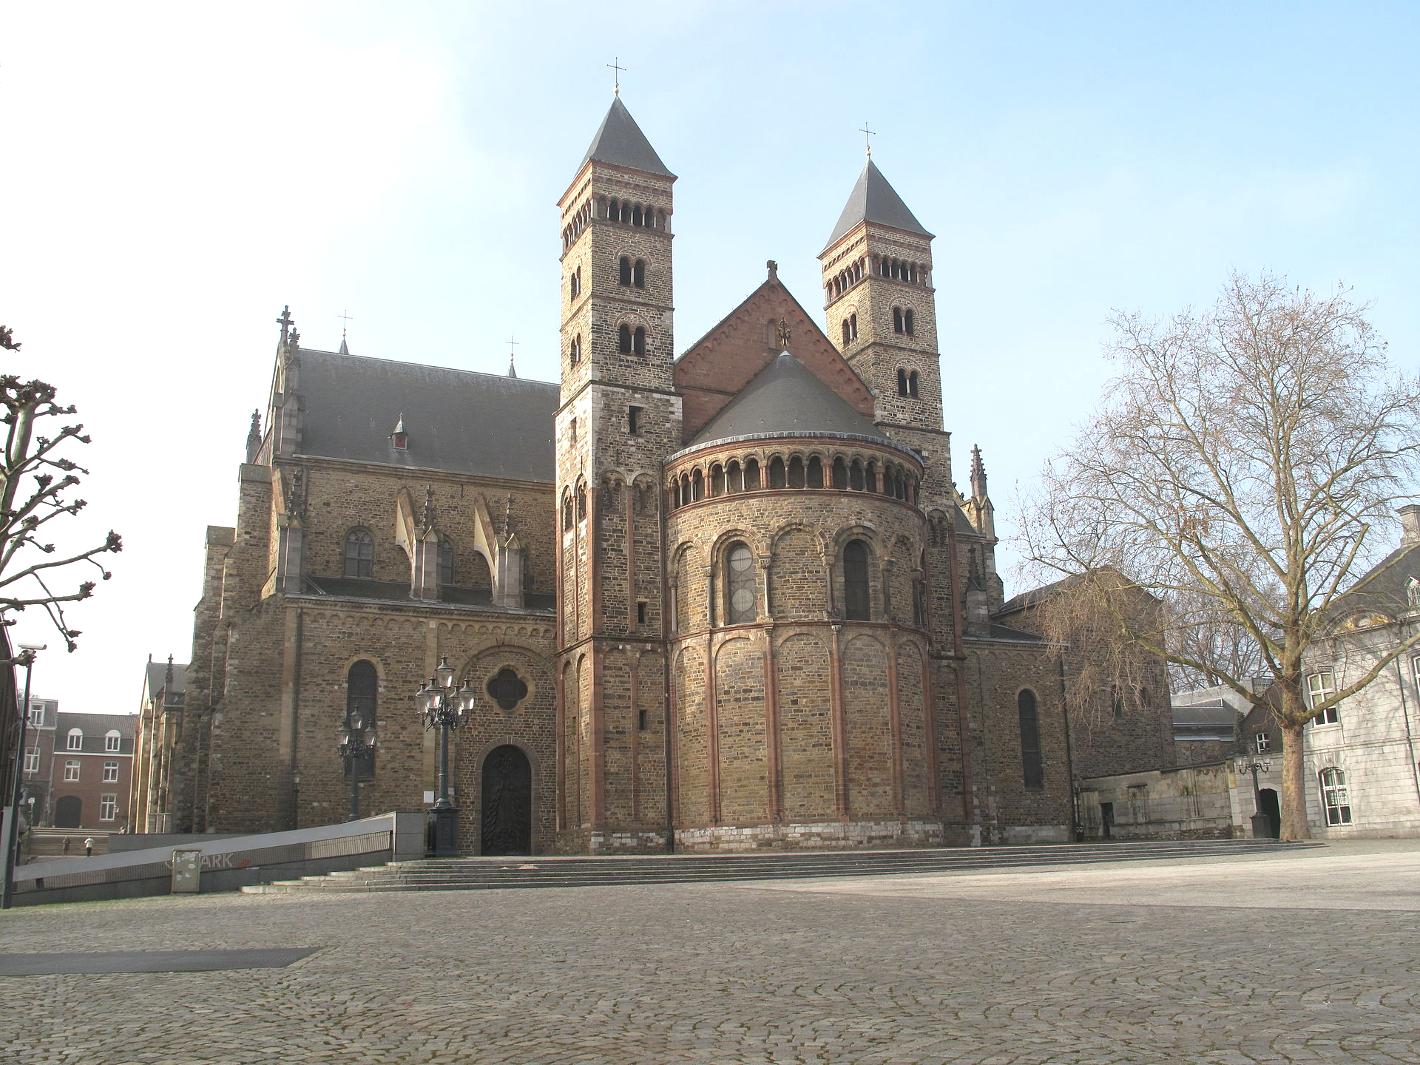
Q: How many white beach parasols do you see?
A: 0